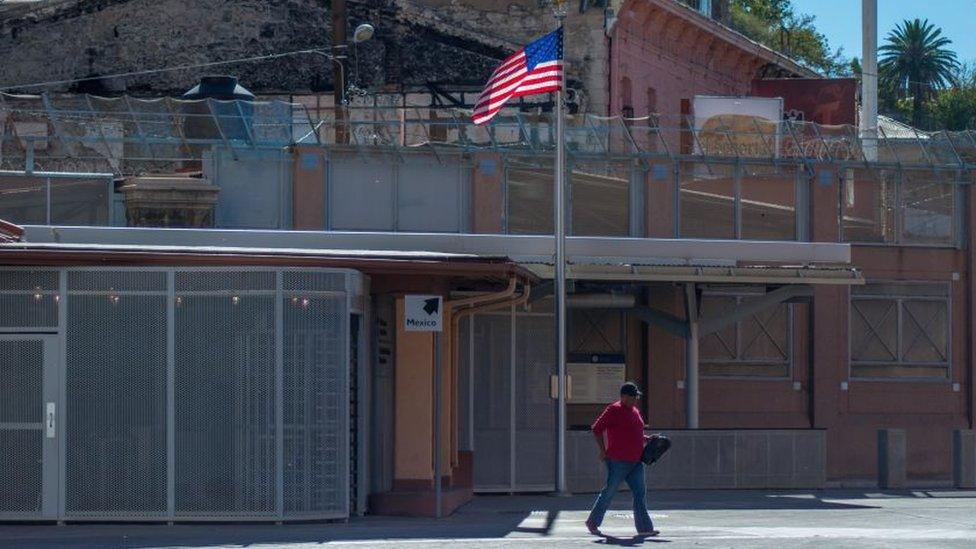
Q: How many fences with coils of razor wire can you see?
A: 1